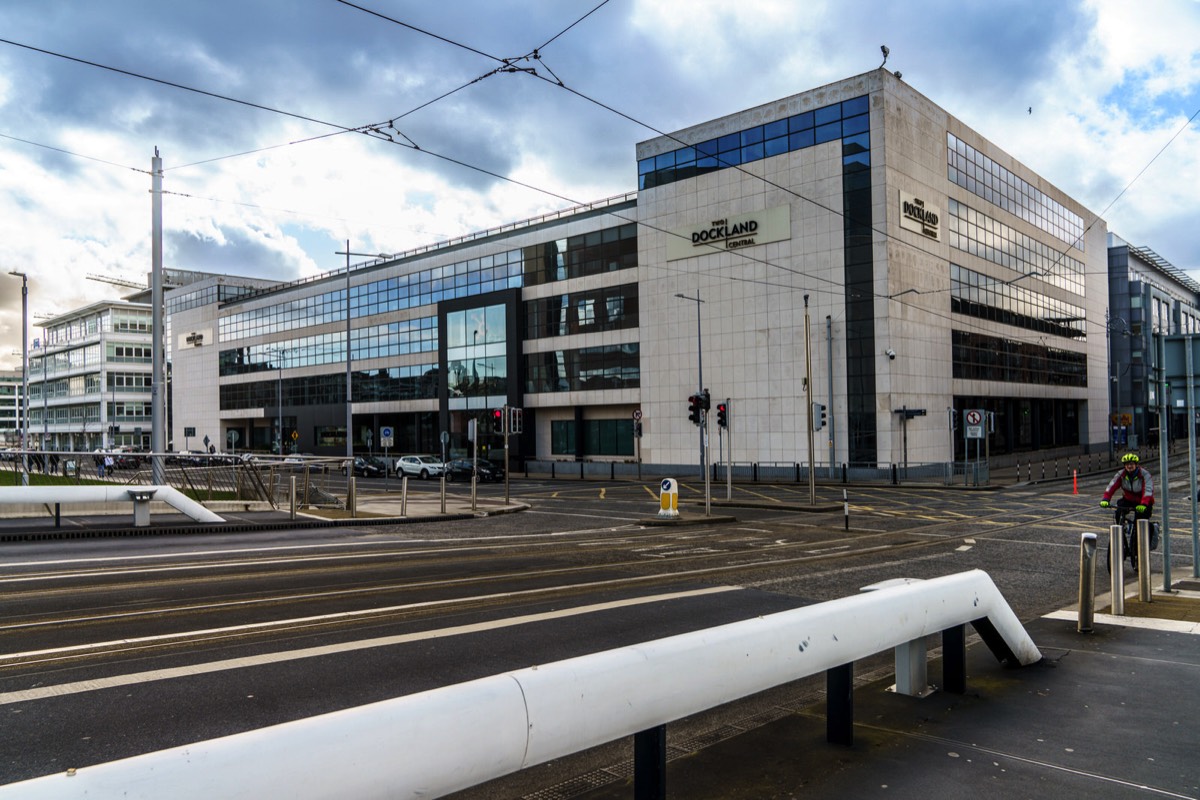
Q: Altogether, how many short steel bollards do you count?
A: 8